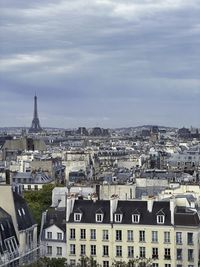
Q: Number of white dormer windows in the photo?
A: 5